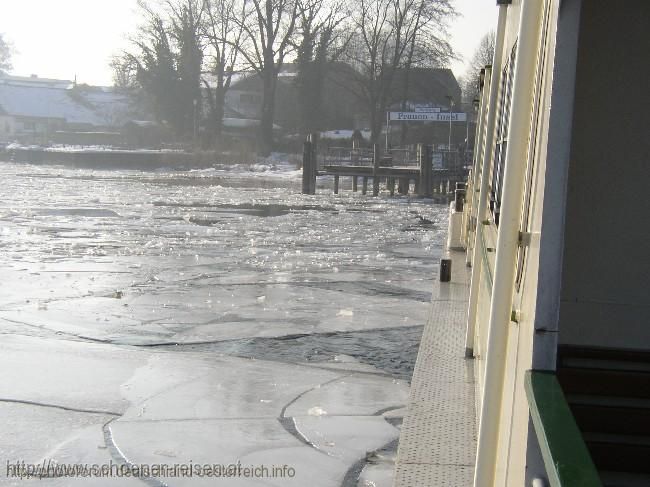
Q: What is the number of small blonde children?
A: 0